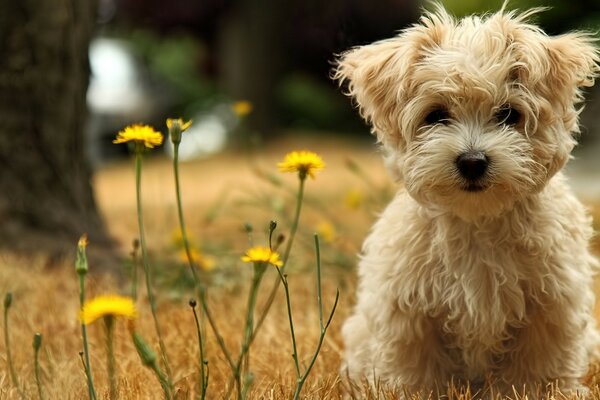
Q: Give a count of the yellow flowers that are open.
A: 4